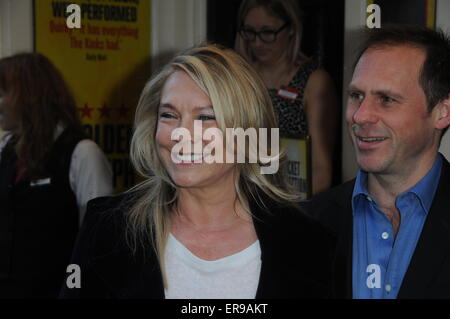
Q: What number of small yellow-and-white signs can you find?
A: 1